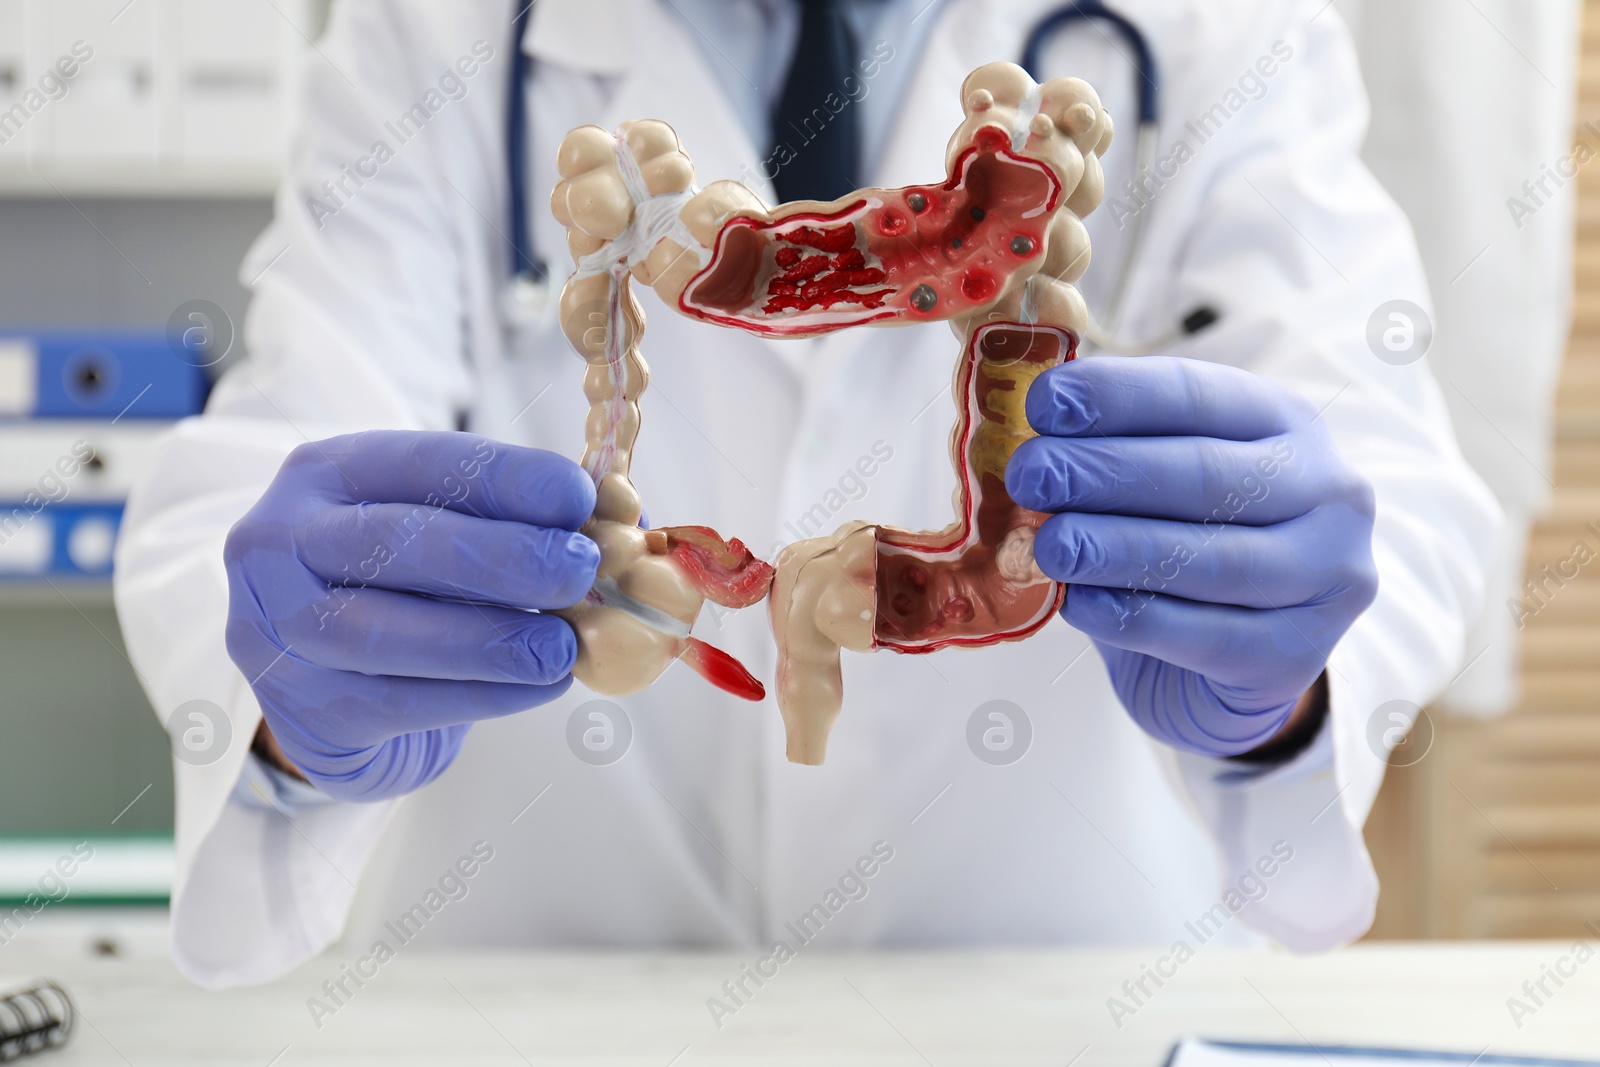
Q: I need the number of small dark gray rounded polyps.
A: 5